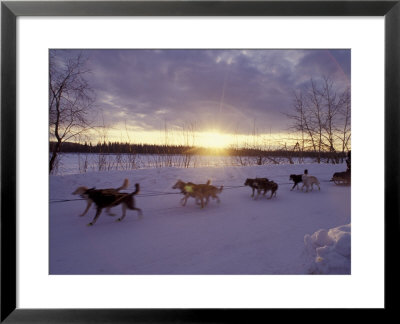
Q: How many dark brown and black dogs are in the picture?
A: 4